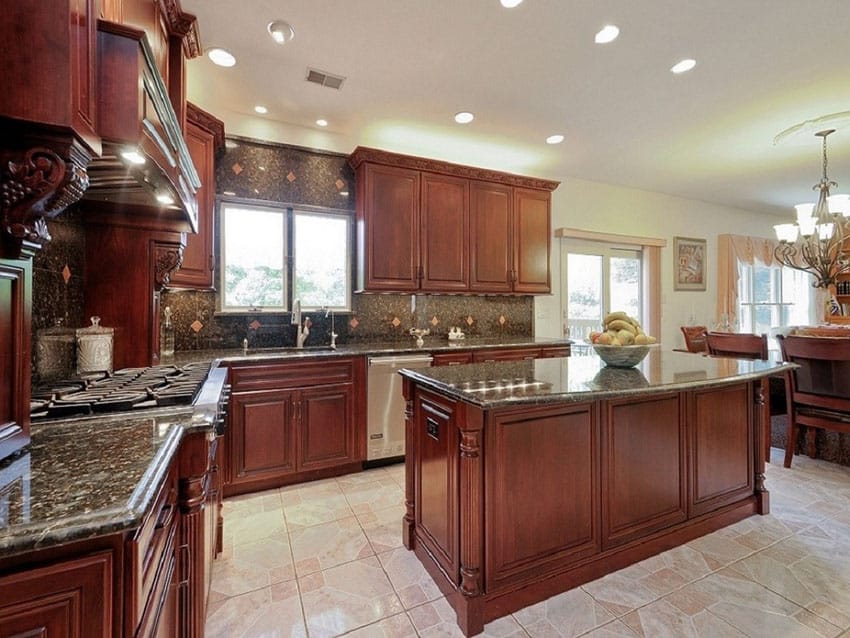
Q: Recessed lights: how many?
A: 9